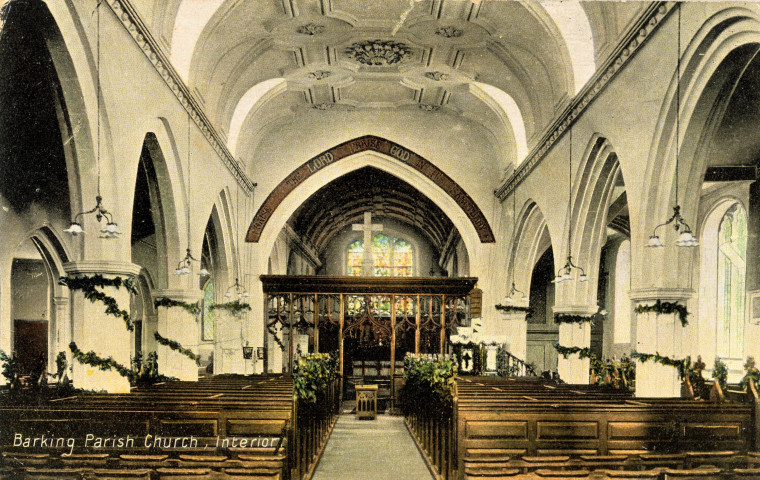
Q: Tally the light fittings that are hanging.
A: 6